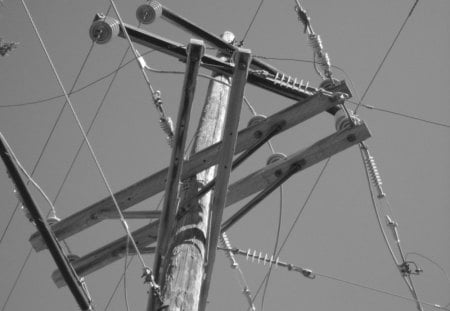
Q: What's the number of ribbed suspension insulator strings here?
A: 6